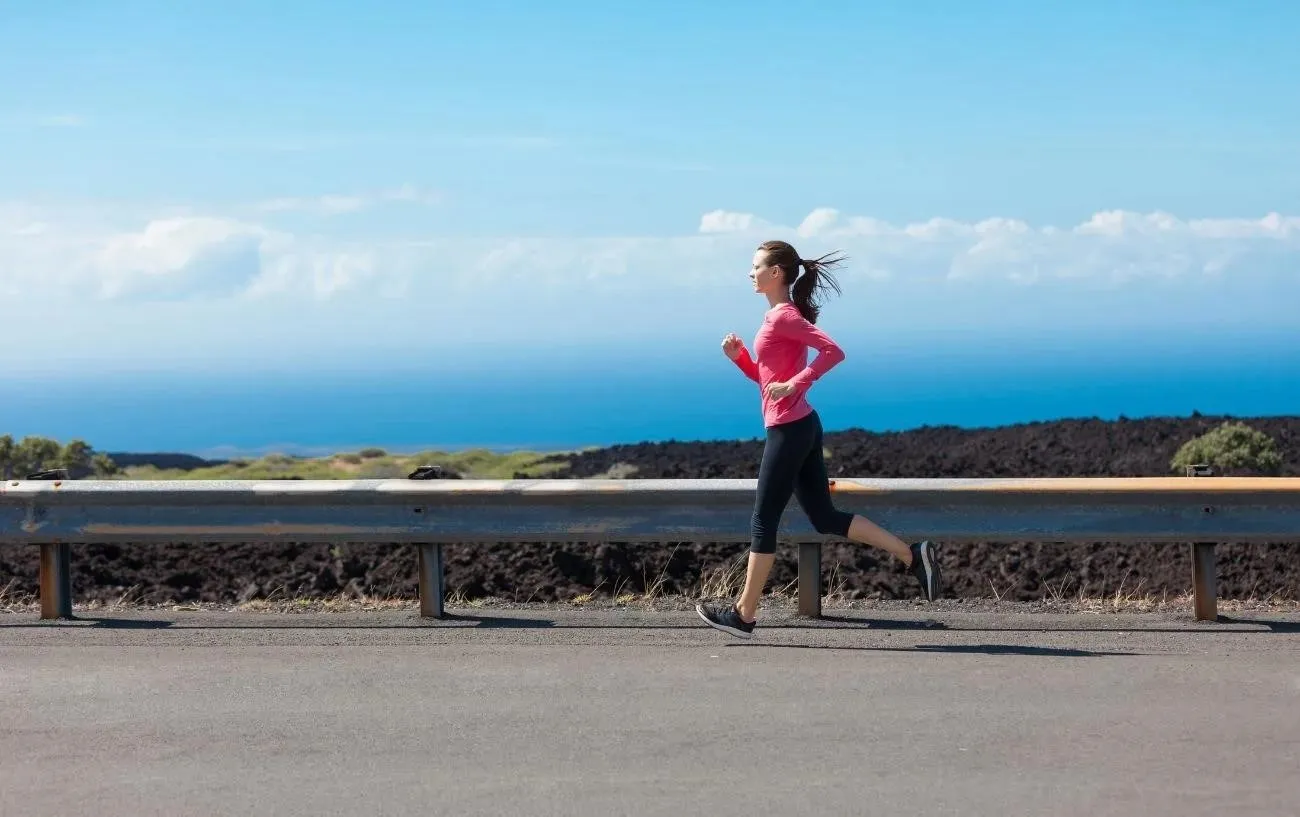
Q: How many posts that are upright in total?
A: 4